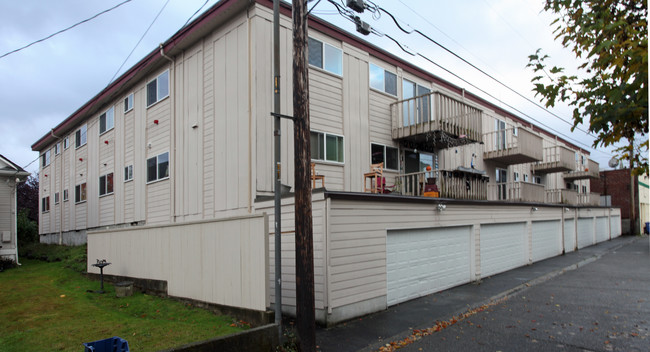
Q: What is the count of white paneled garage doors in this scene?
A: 7